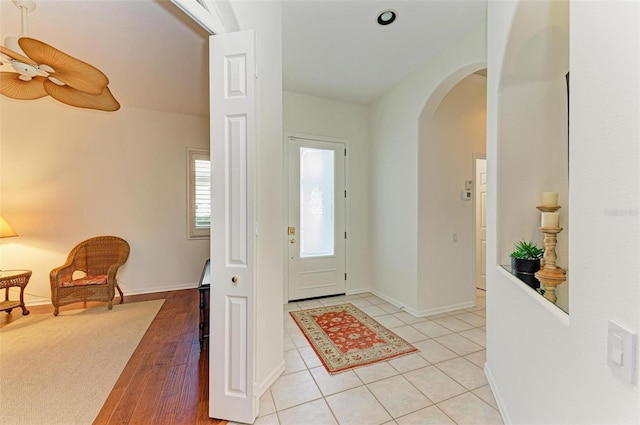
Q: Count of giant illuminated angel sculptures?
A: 0